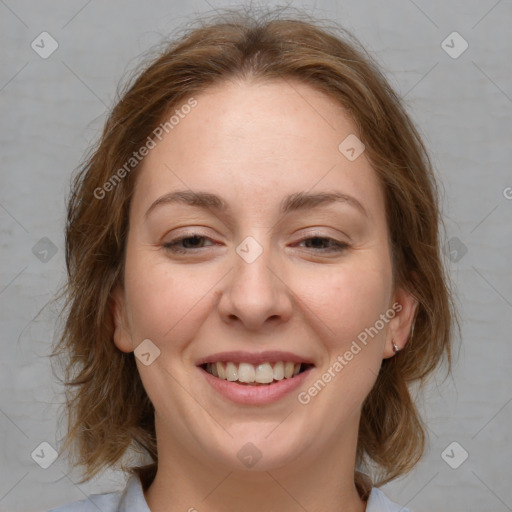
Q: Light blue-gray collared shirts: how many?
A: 1